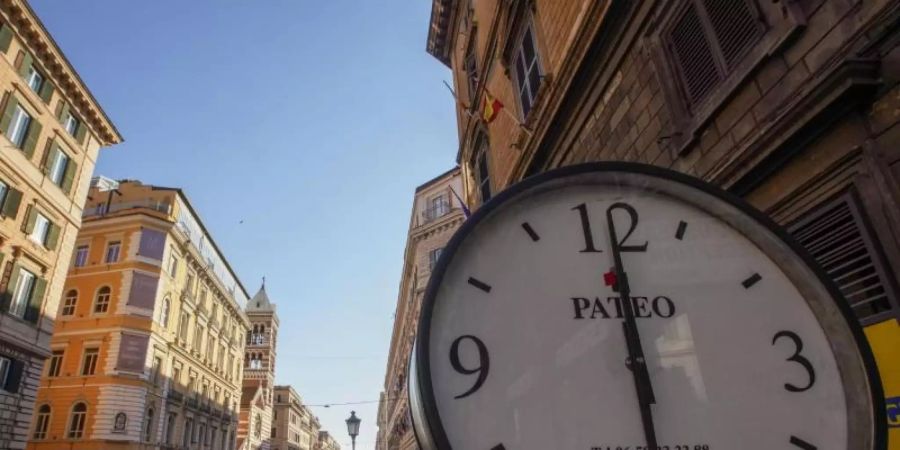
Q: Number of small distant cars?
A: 0